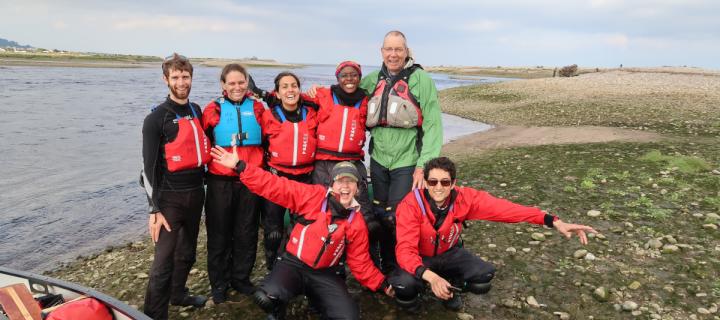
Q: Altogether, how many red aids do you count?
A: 5